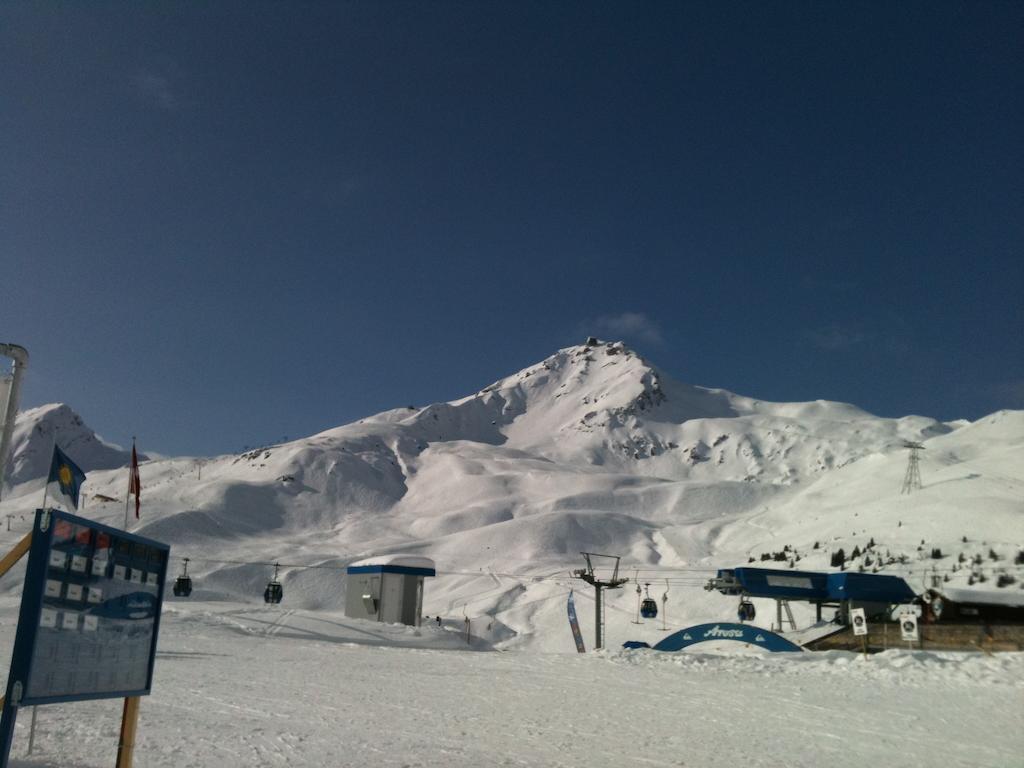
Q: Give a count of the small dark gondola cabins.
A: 4